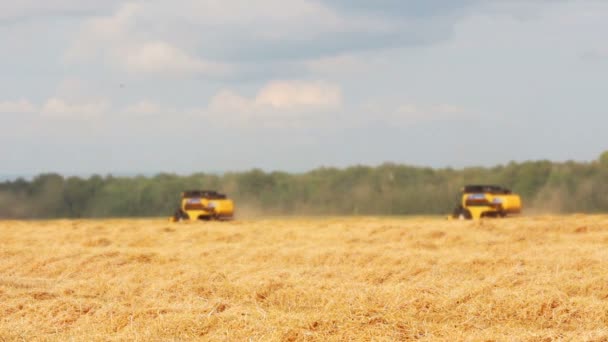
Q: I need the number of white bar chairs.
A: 0